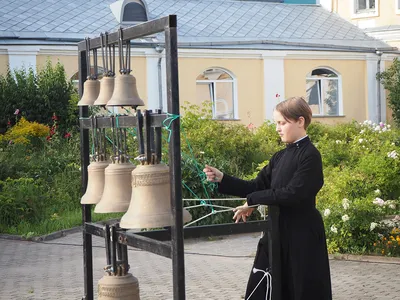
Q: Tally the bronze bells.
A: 7